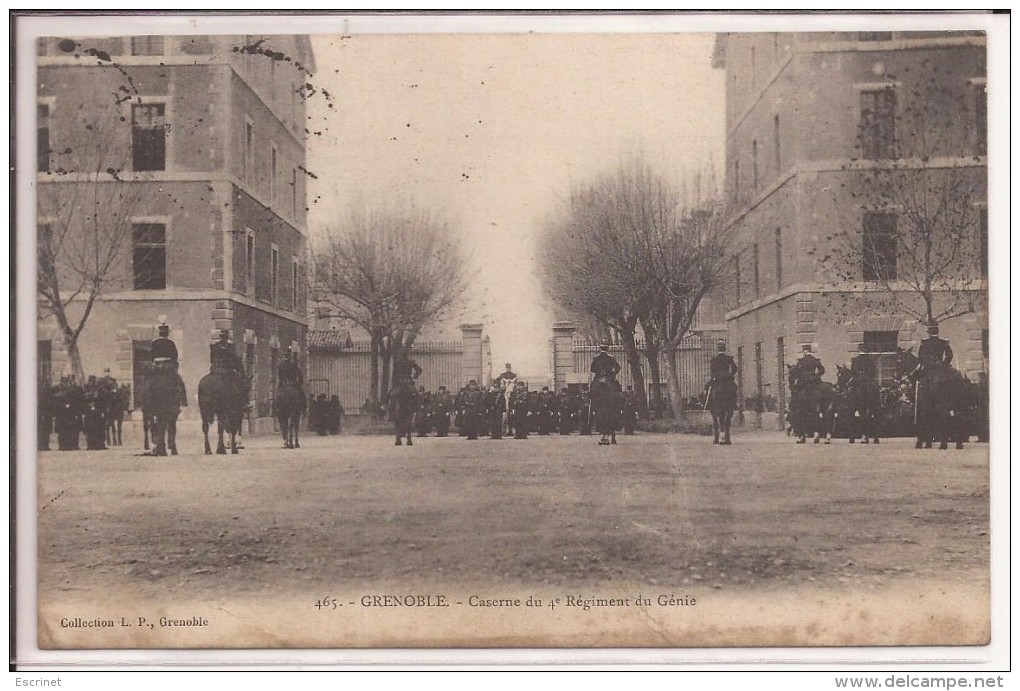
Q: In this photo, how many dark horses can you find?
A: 9